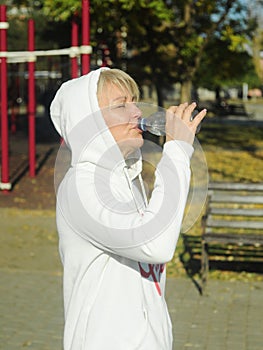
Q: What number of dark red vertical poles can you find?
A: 4